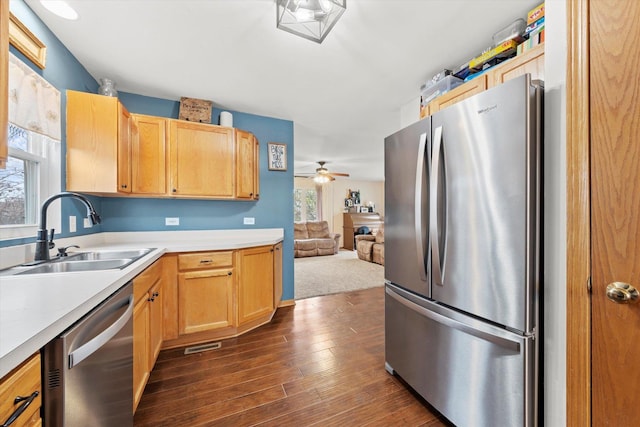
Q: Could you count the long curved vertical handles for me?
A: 2